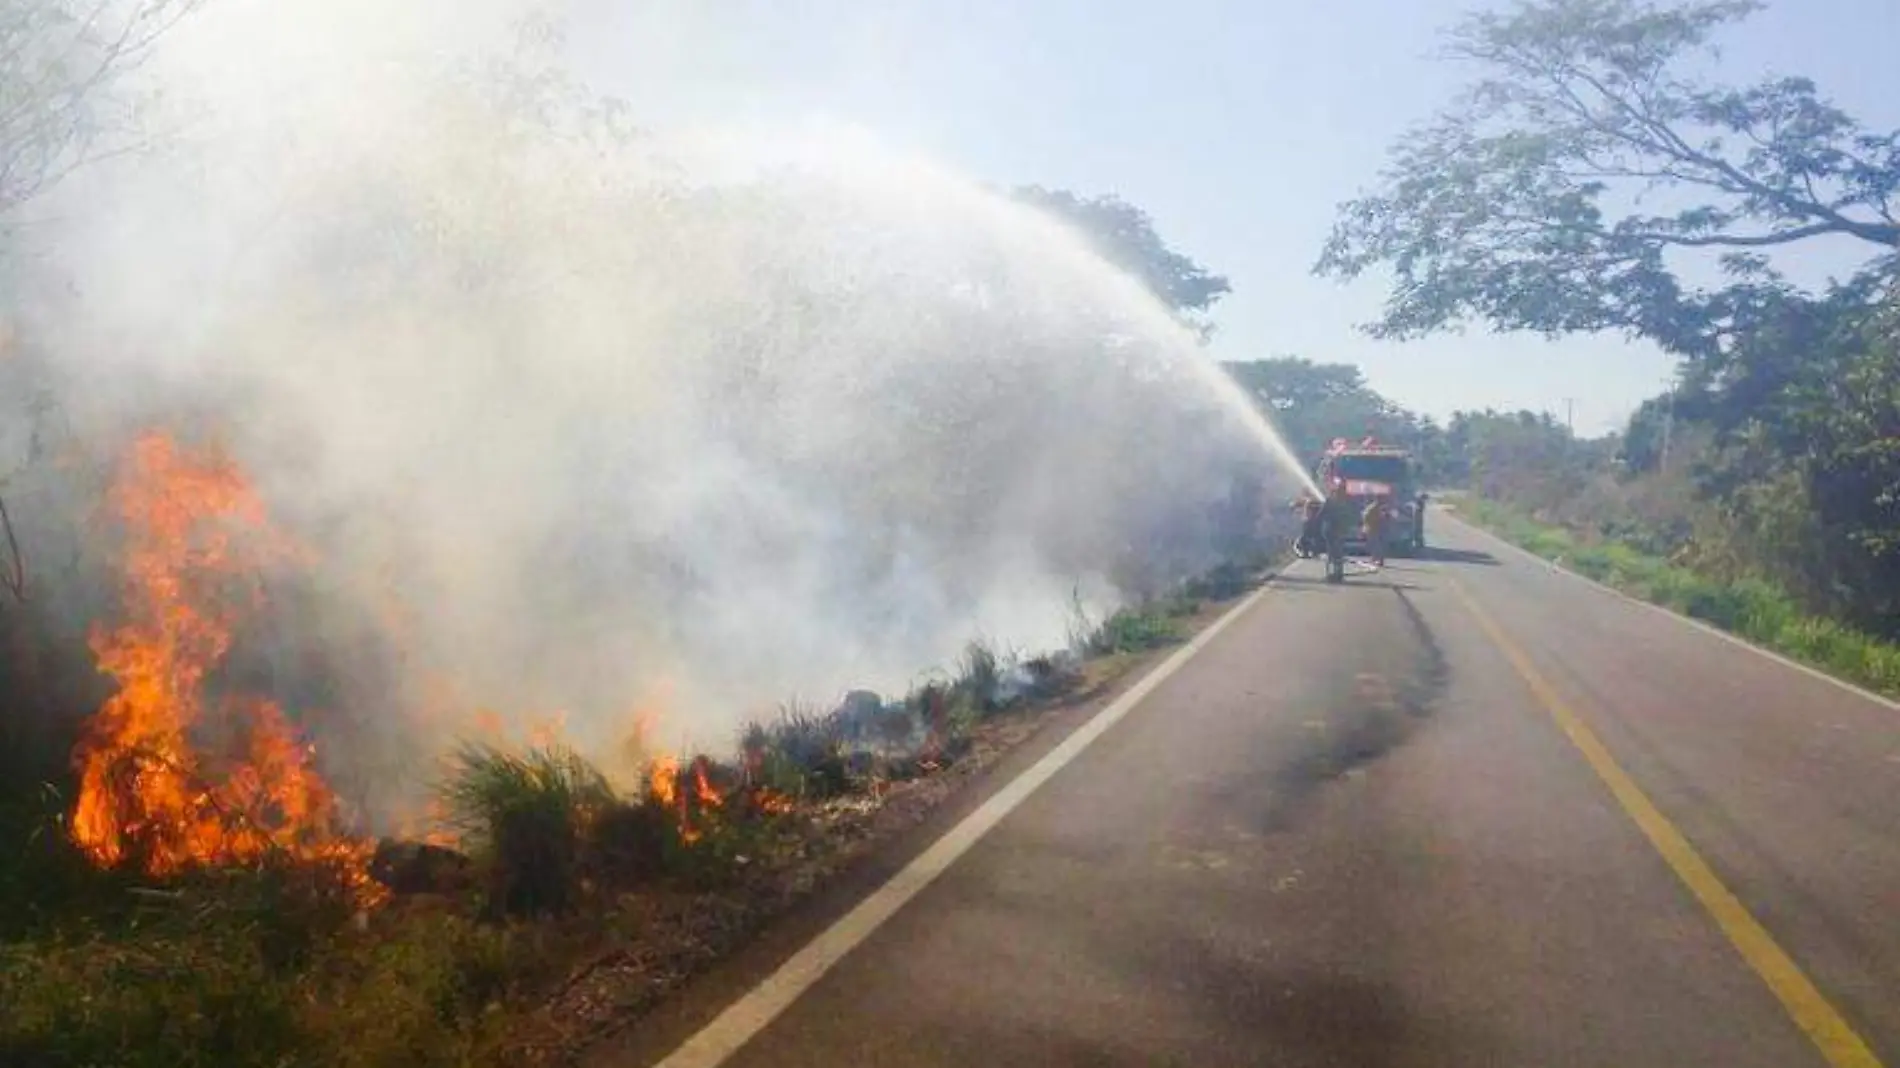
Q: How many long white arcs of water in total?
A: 1